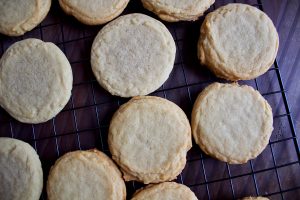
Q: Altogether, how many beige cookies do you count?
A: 12